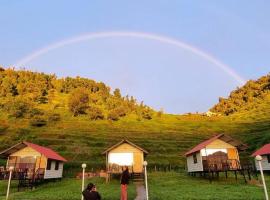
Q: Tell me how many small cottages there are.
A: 4